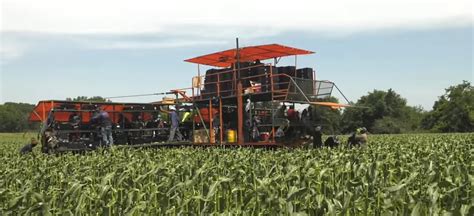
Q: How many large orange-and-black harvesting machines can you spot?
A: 1